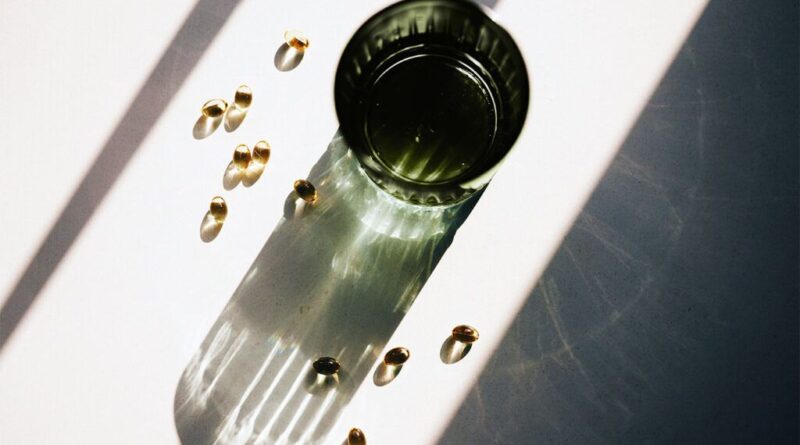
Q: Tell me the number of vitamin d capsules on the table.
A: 11